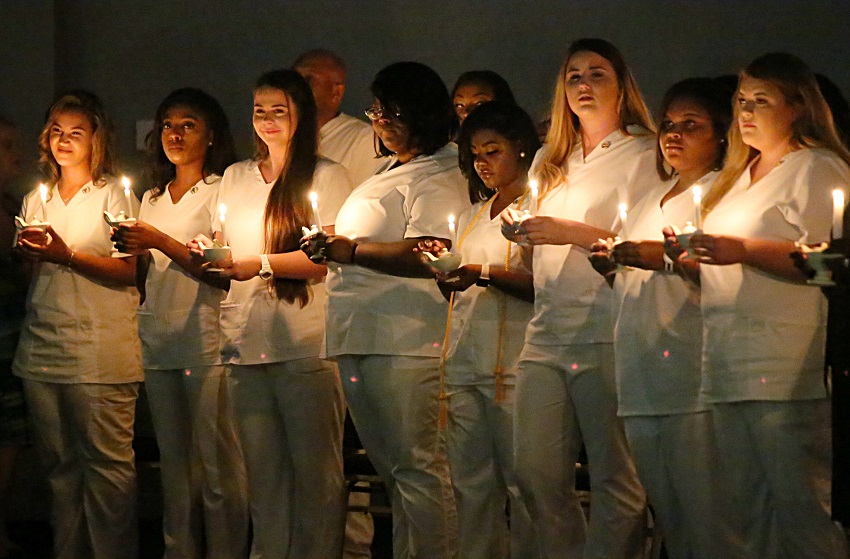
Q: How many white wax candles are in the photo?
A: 9